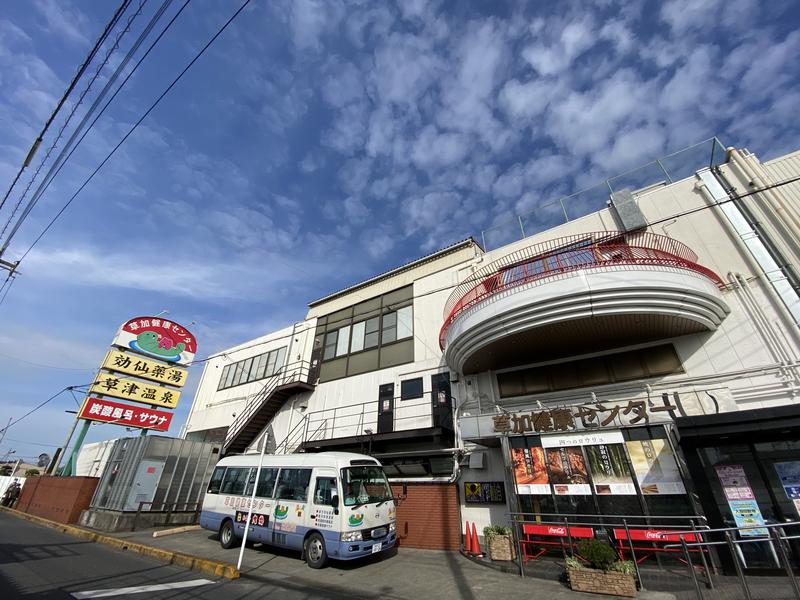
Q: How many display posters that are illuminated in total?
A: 4